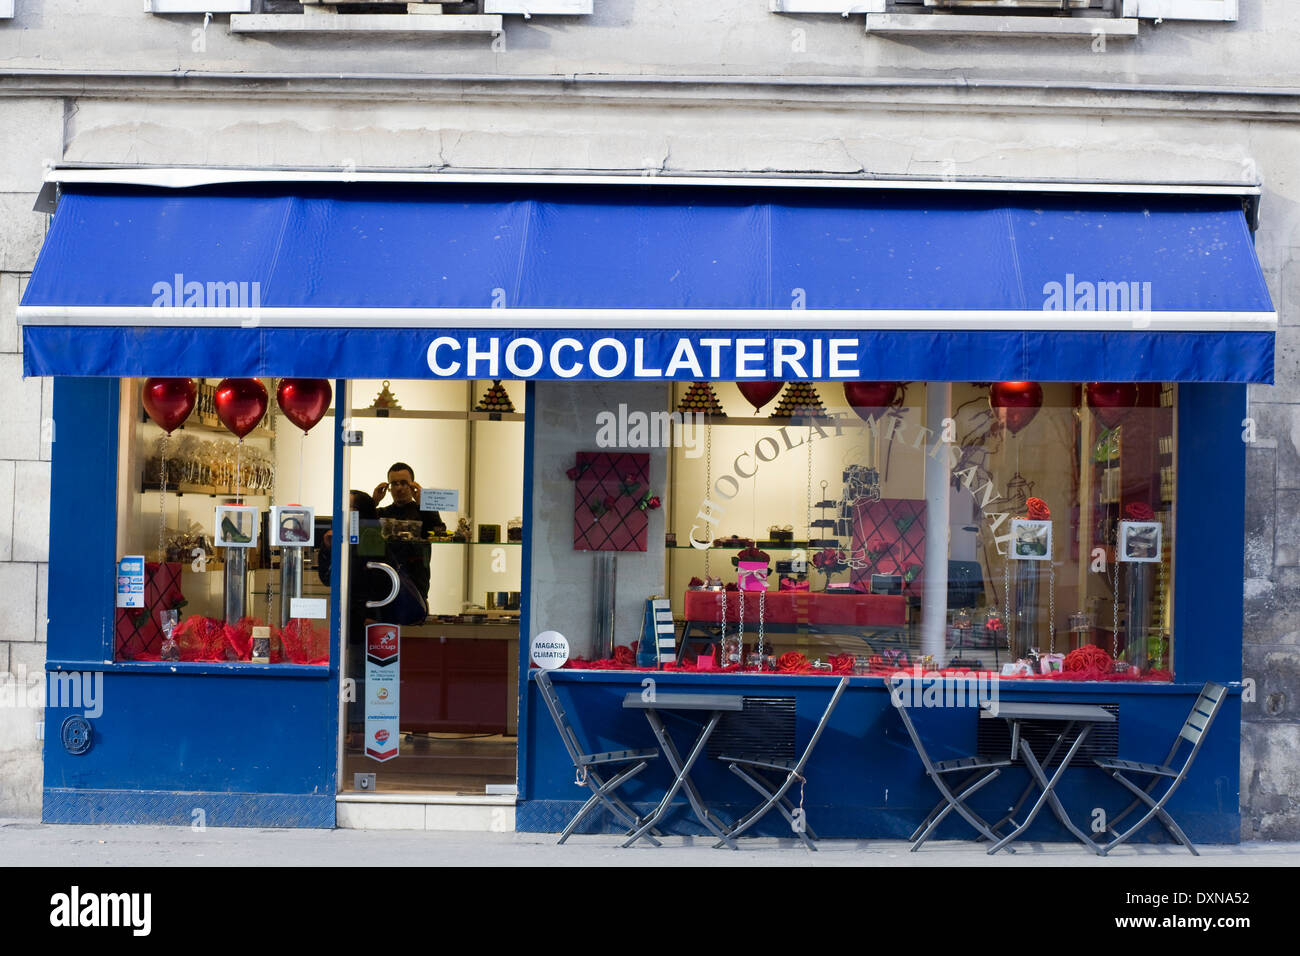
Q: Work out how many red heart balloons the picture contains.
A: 7